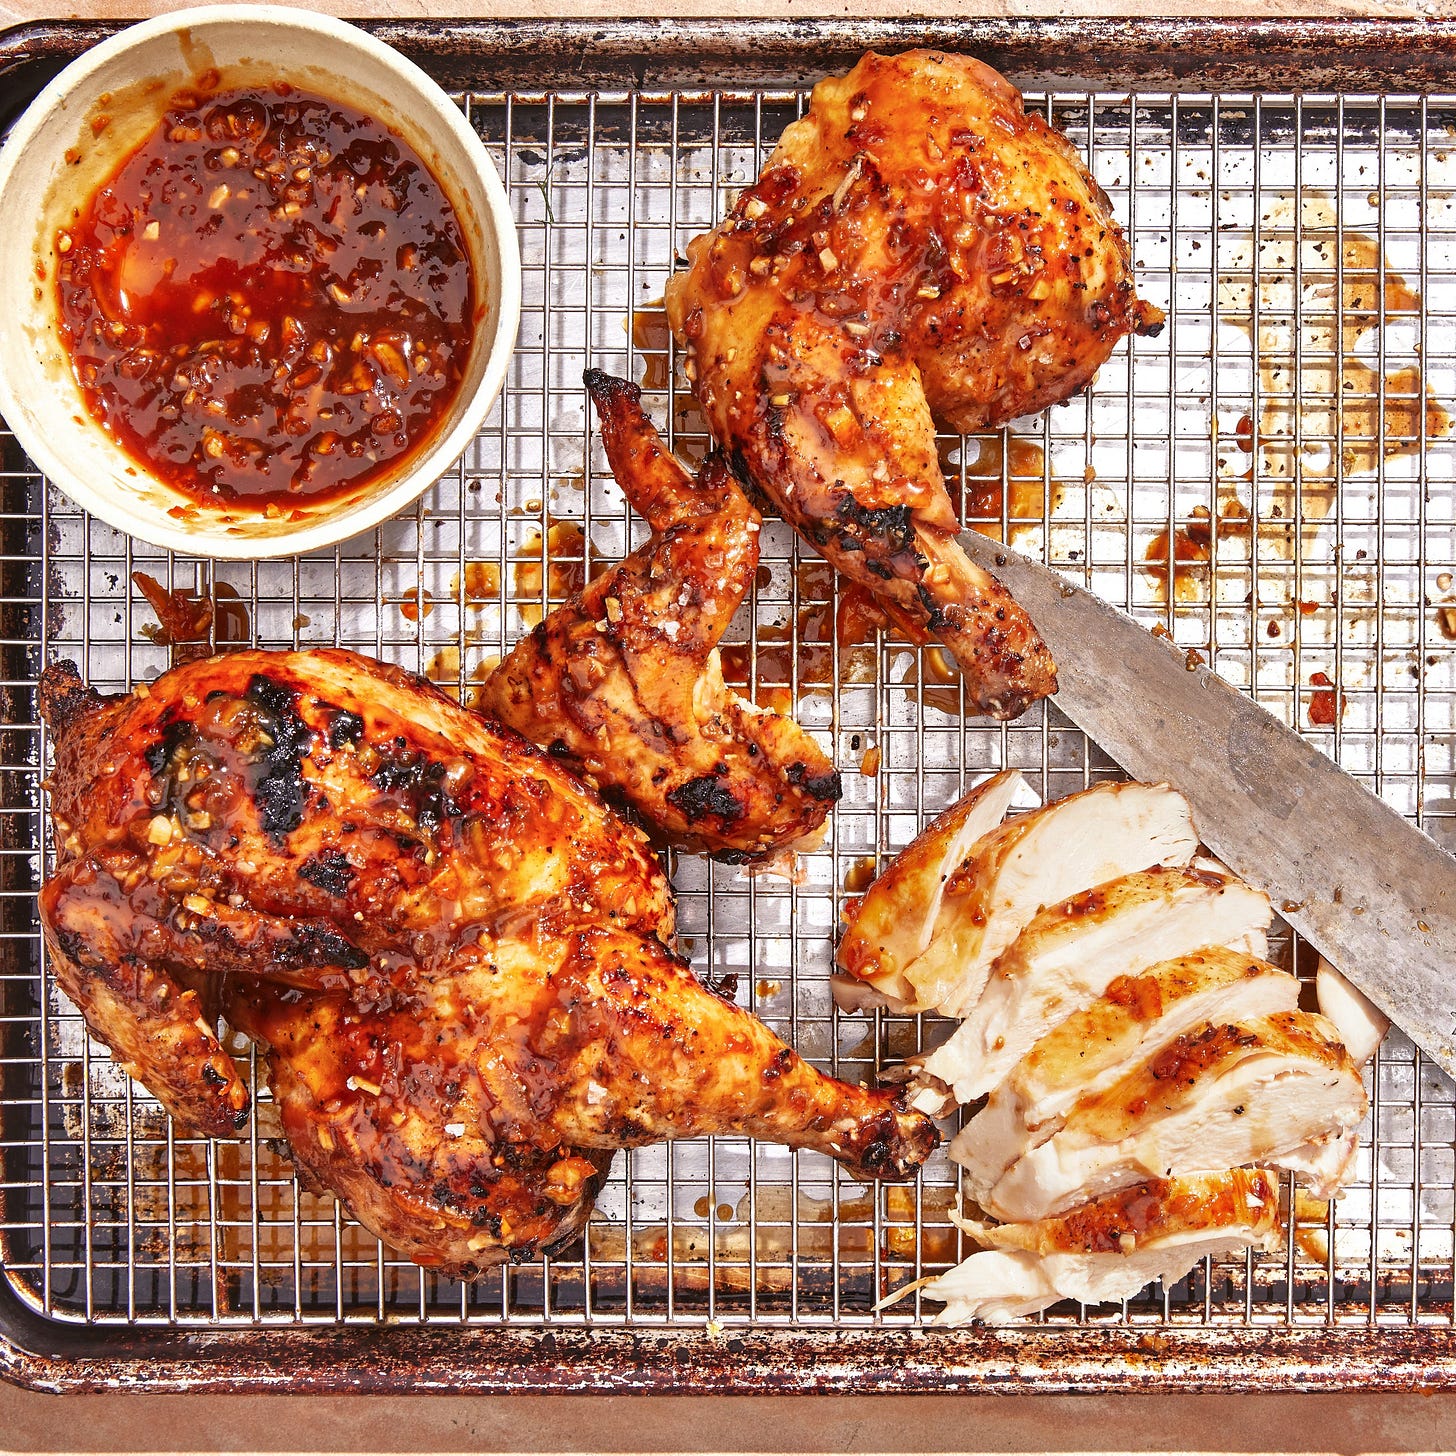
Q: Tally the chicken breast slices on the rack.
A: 6